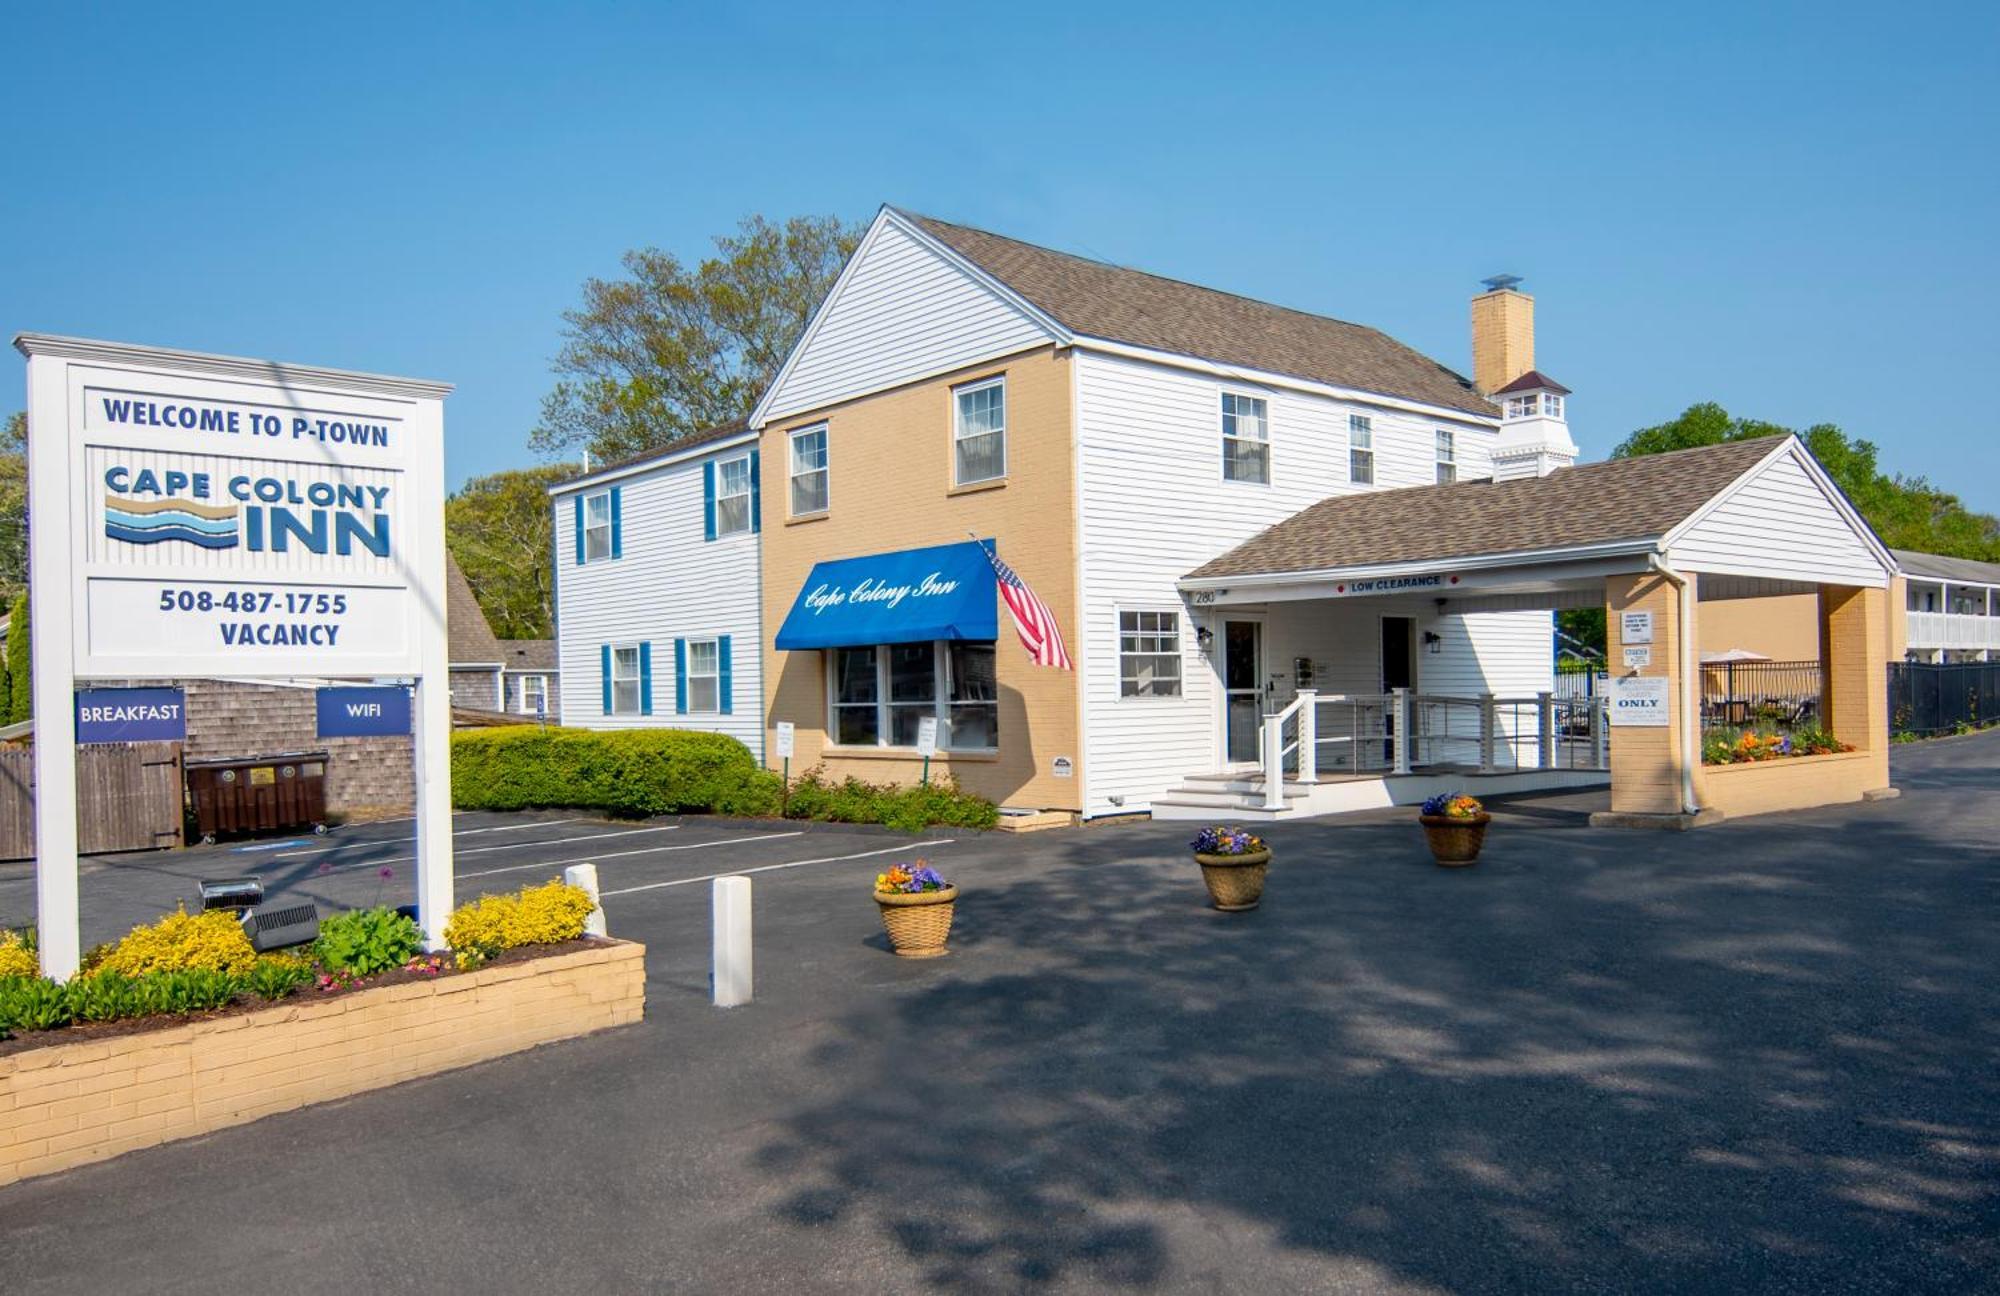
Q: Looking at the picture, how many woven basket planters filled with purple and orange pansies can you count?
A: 3